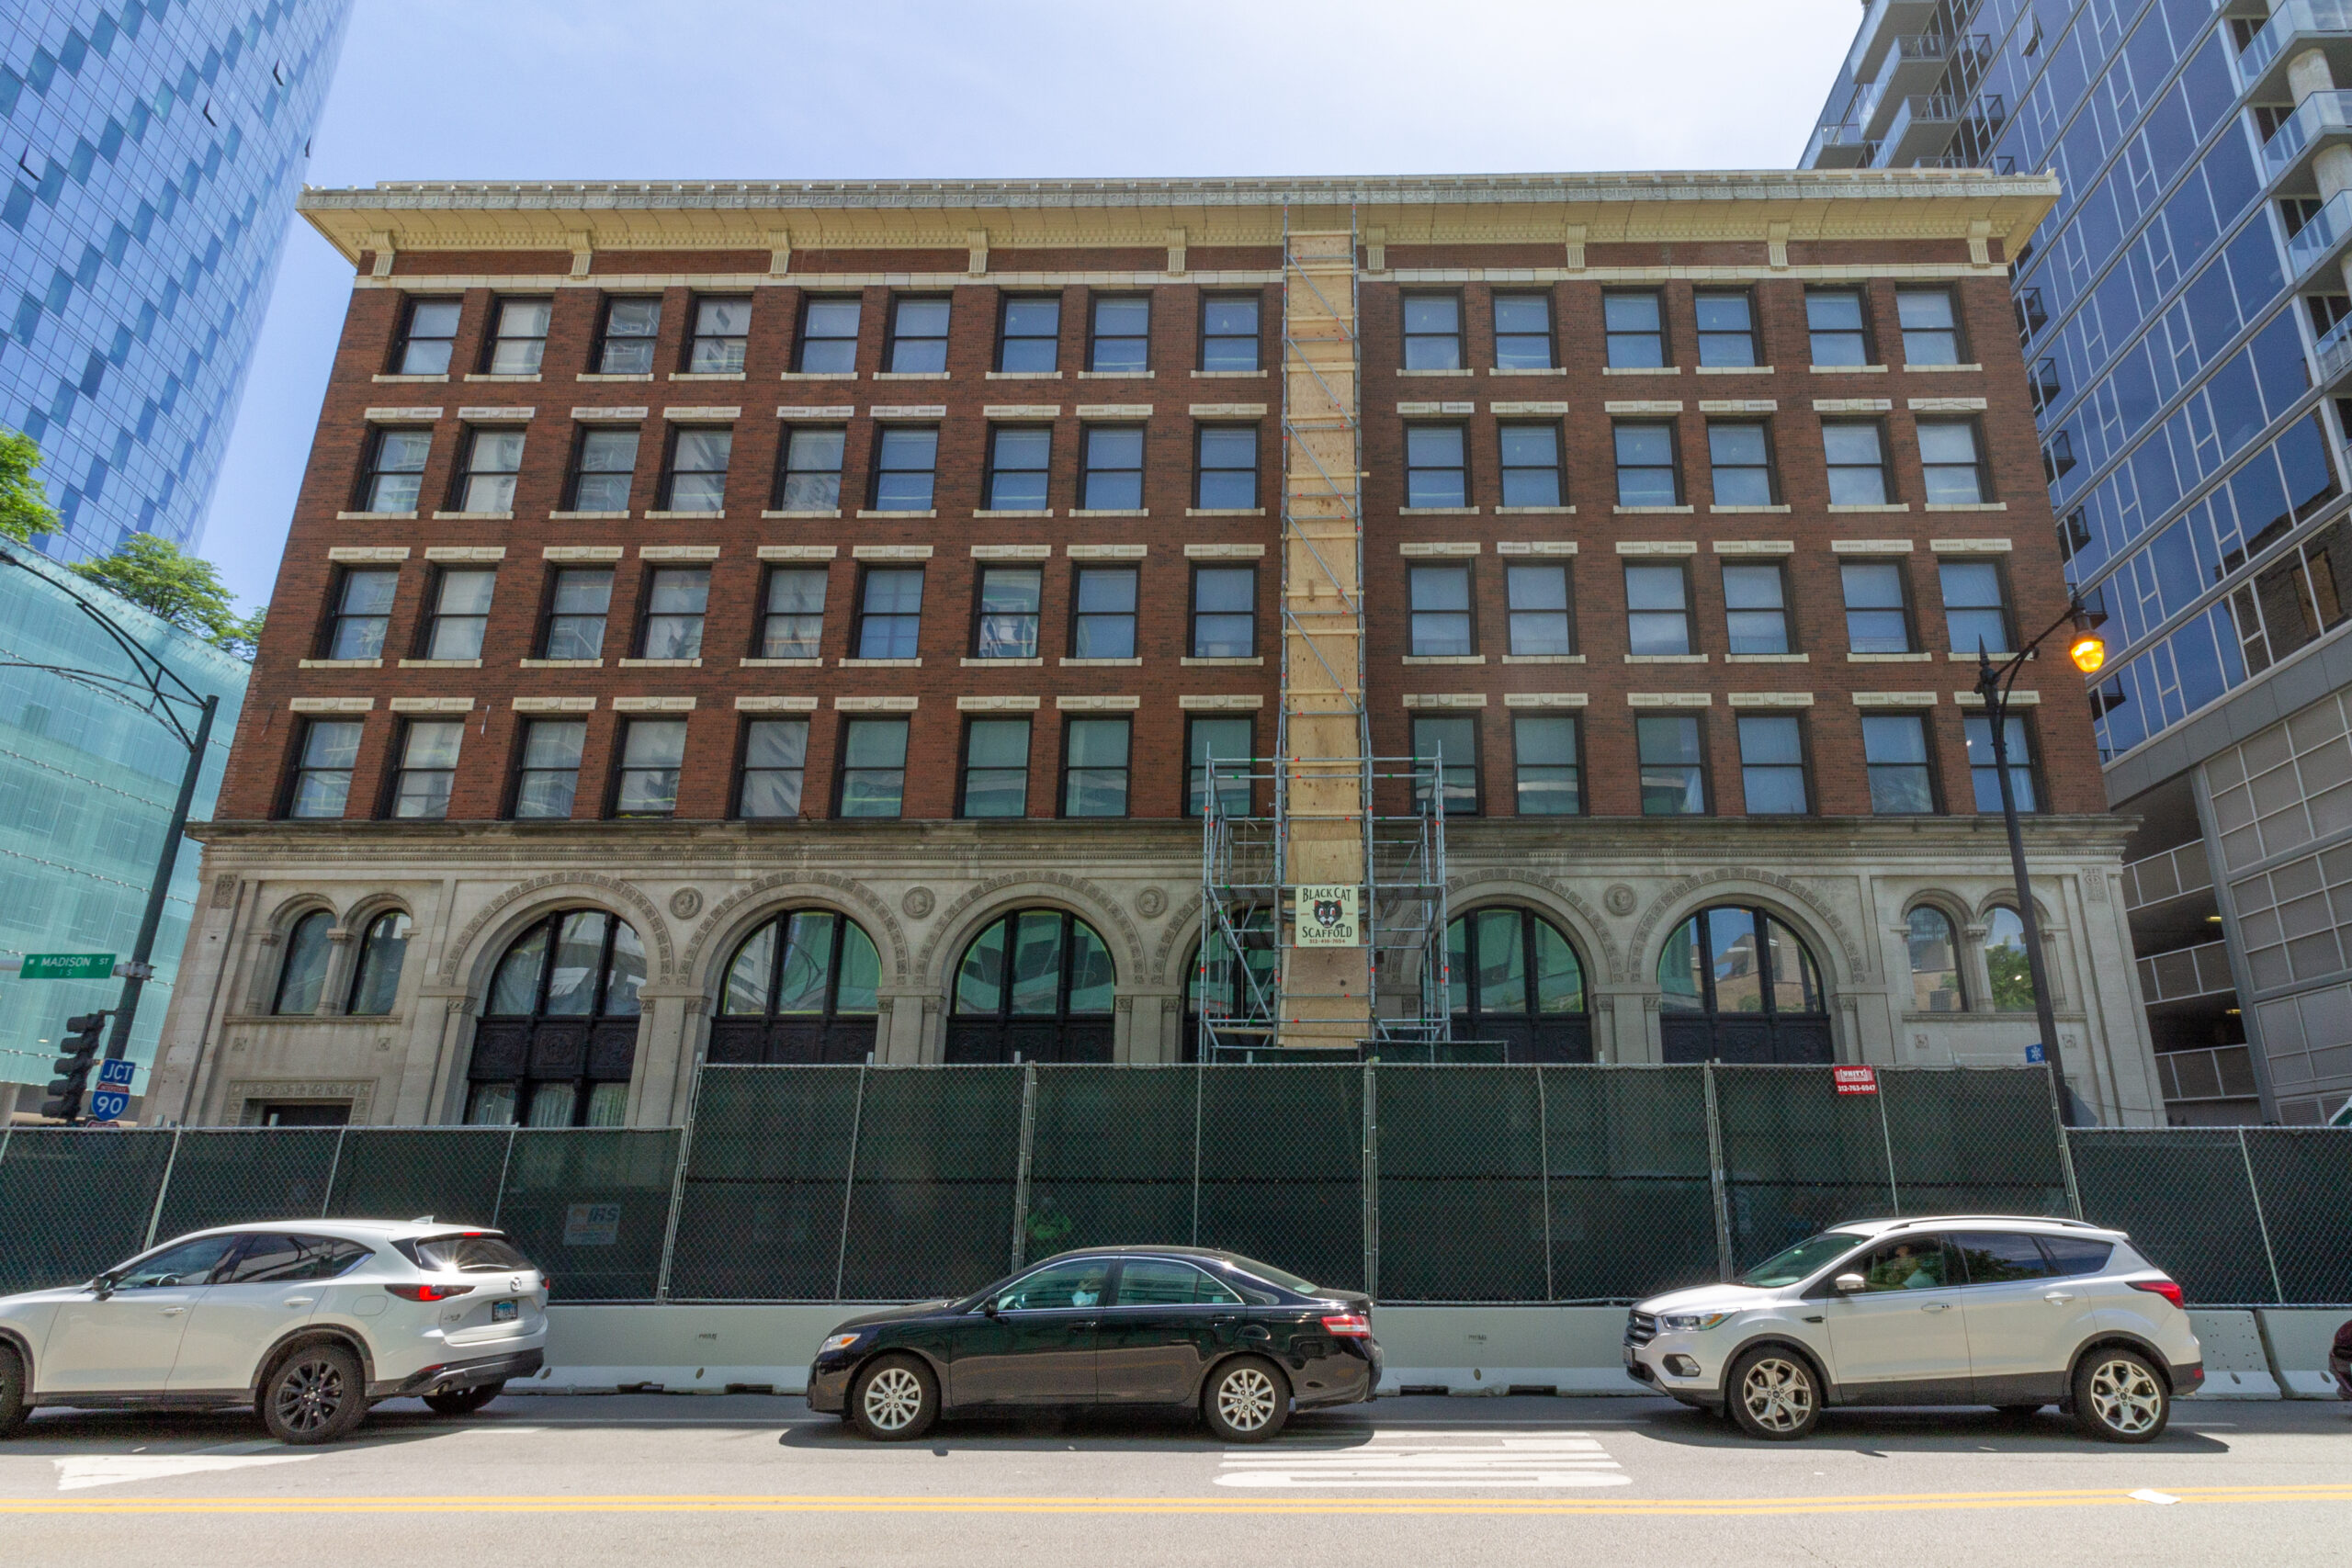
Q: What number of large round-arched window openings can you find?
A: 6